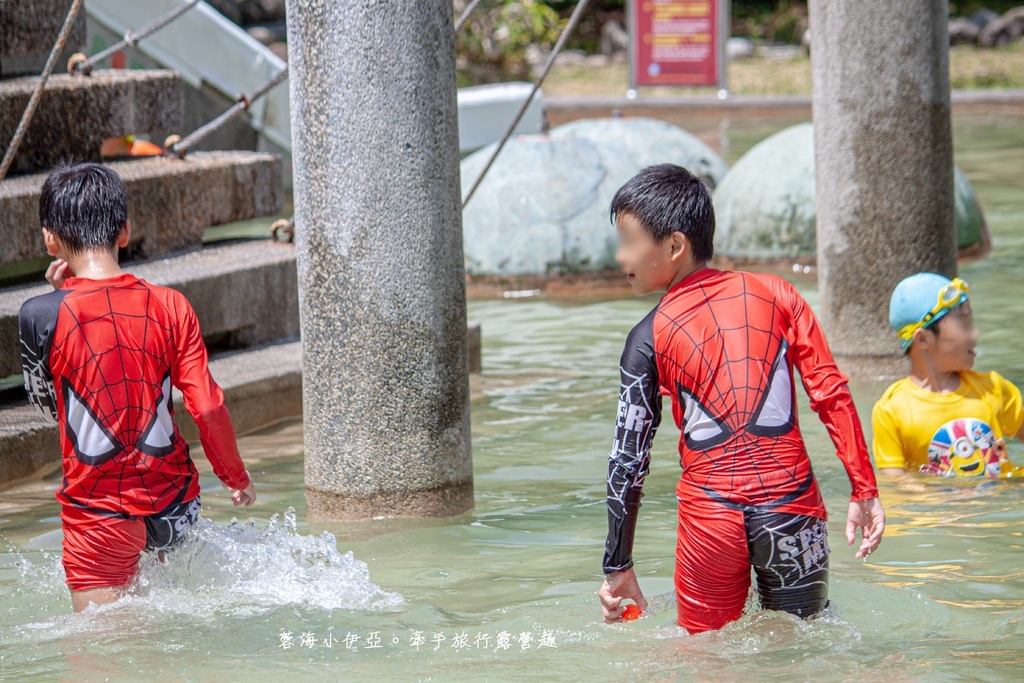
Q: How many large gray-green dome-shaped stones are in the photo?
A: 3